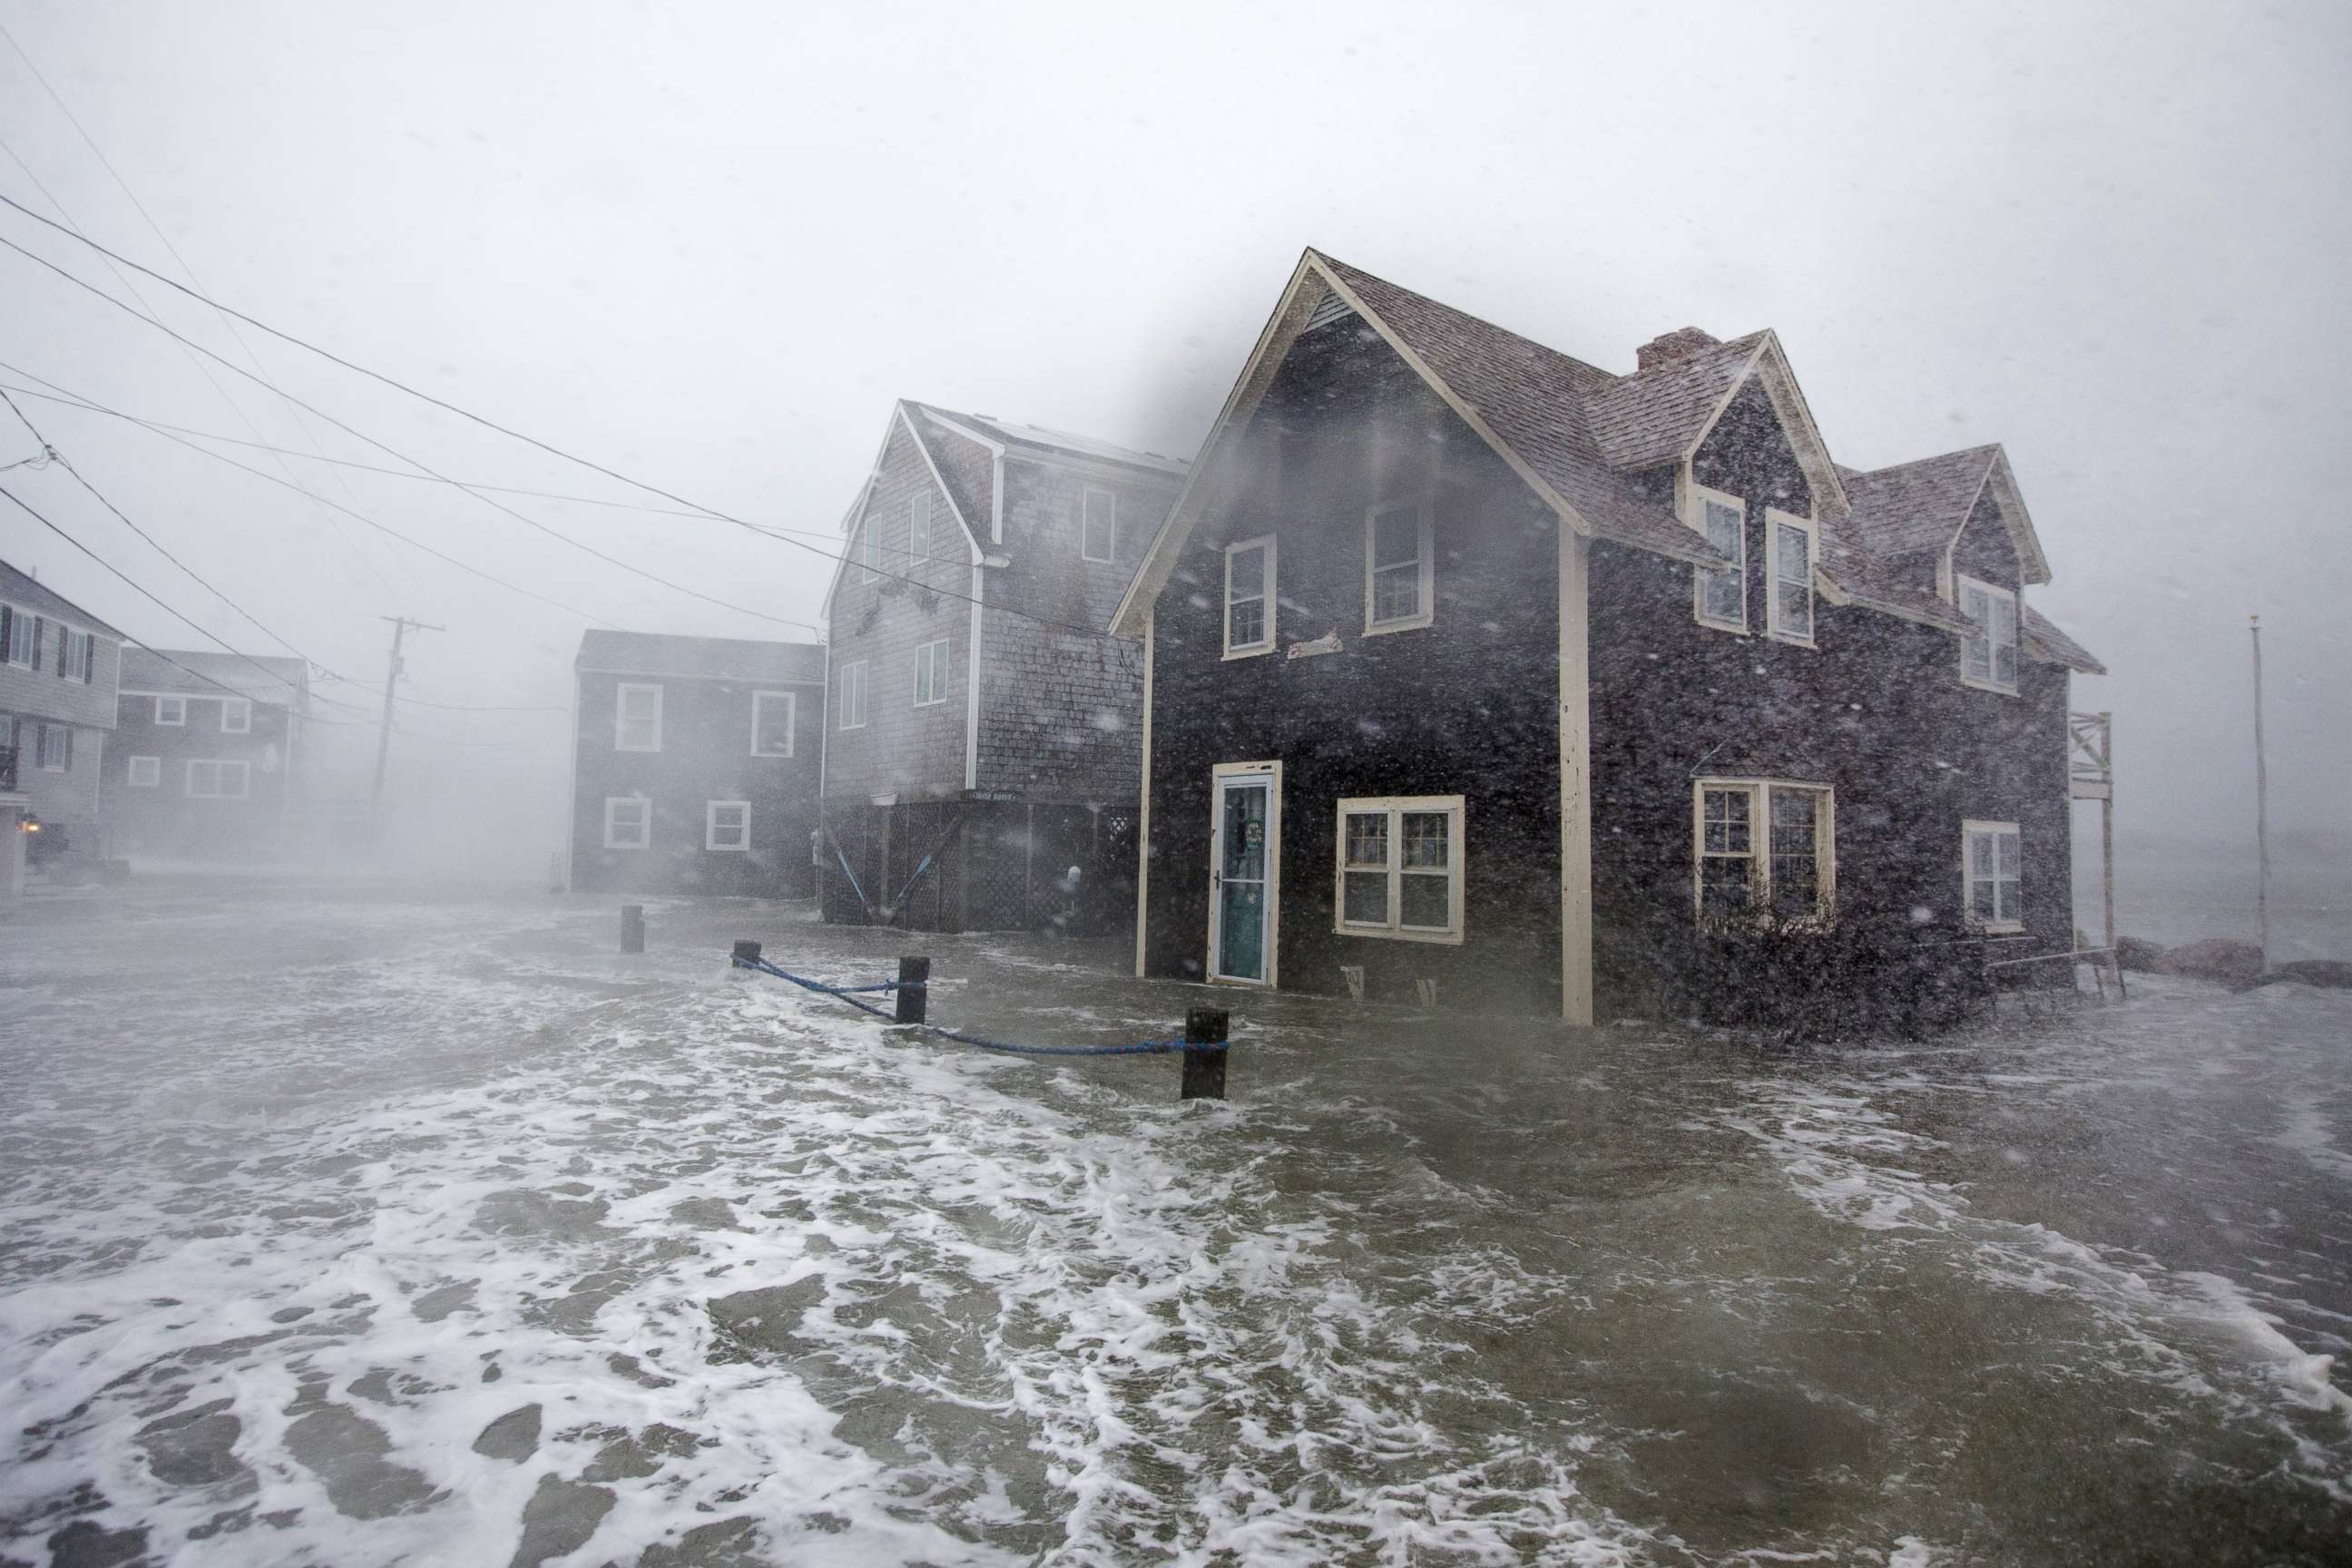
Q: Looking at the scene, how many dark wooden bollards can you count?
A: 4